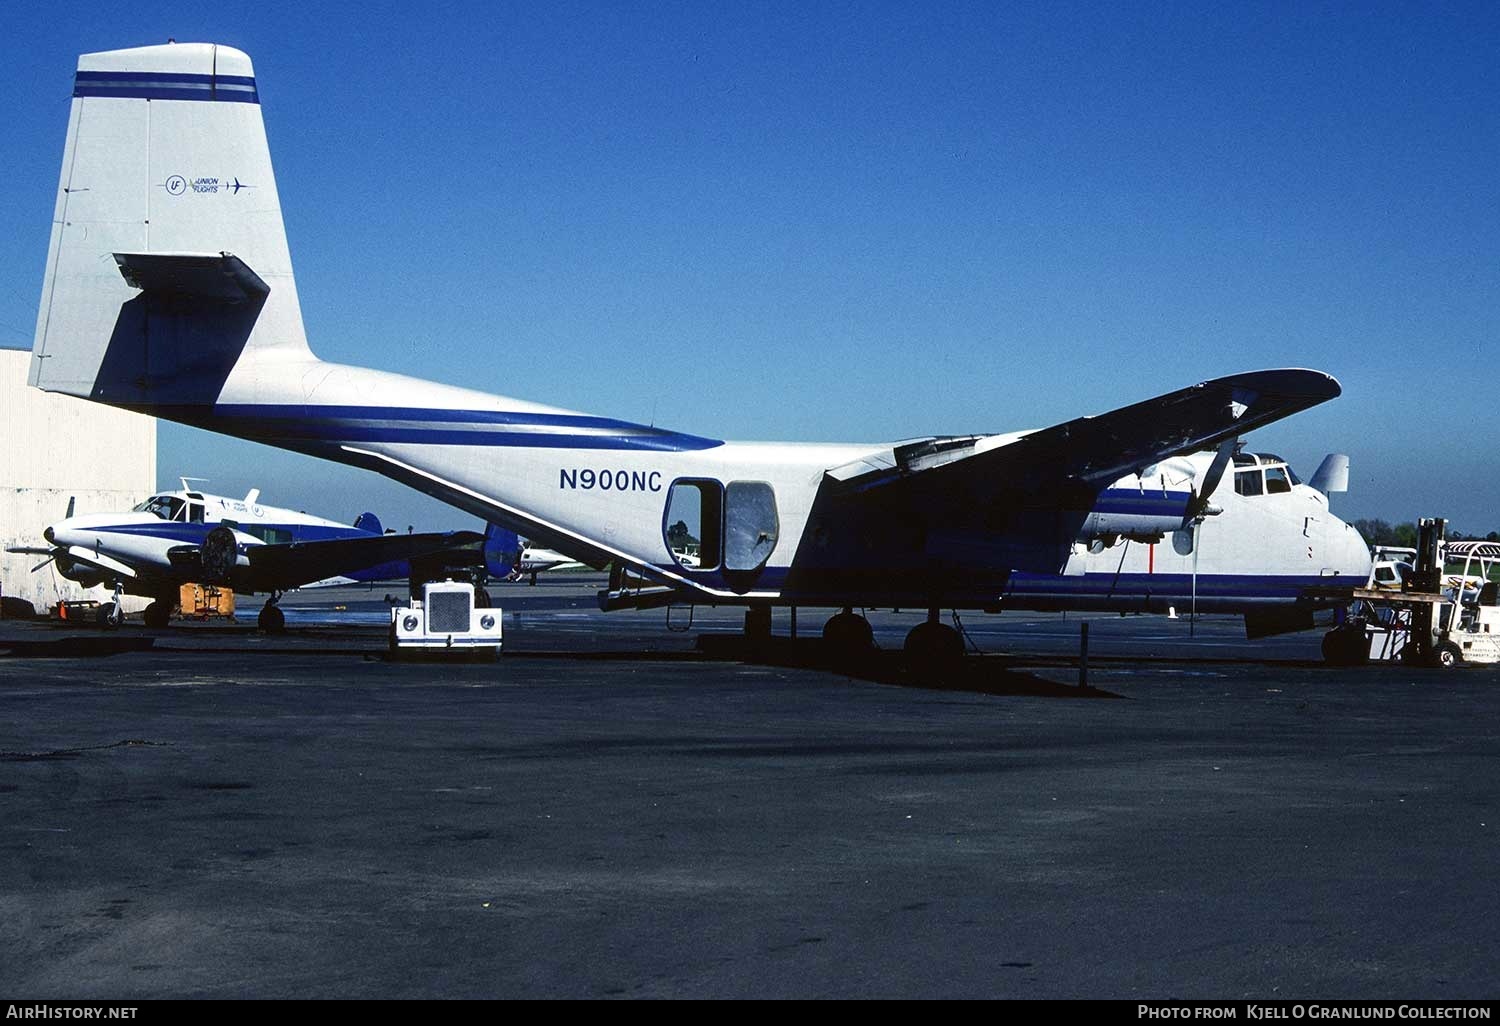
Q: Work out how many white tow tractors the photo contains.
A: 1